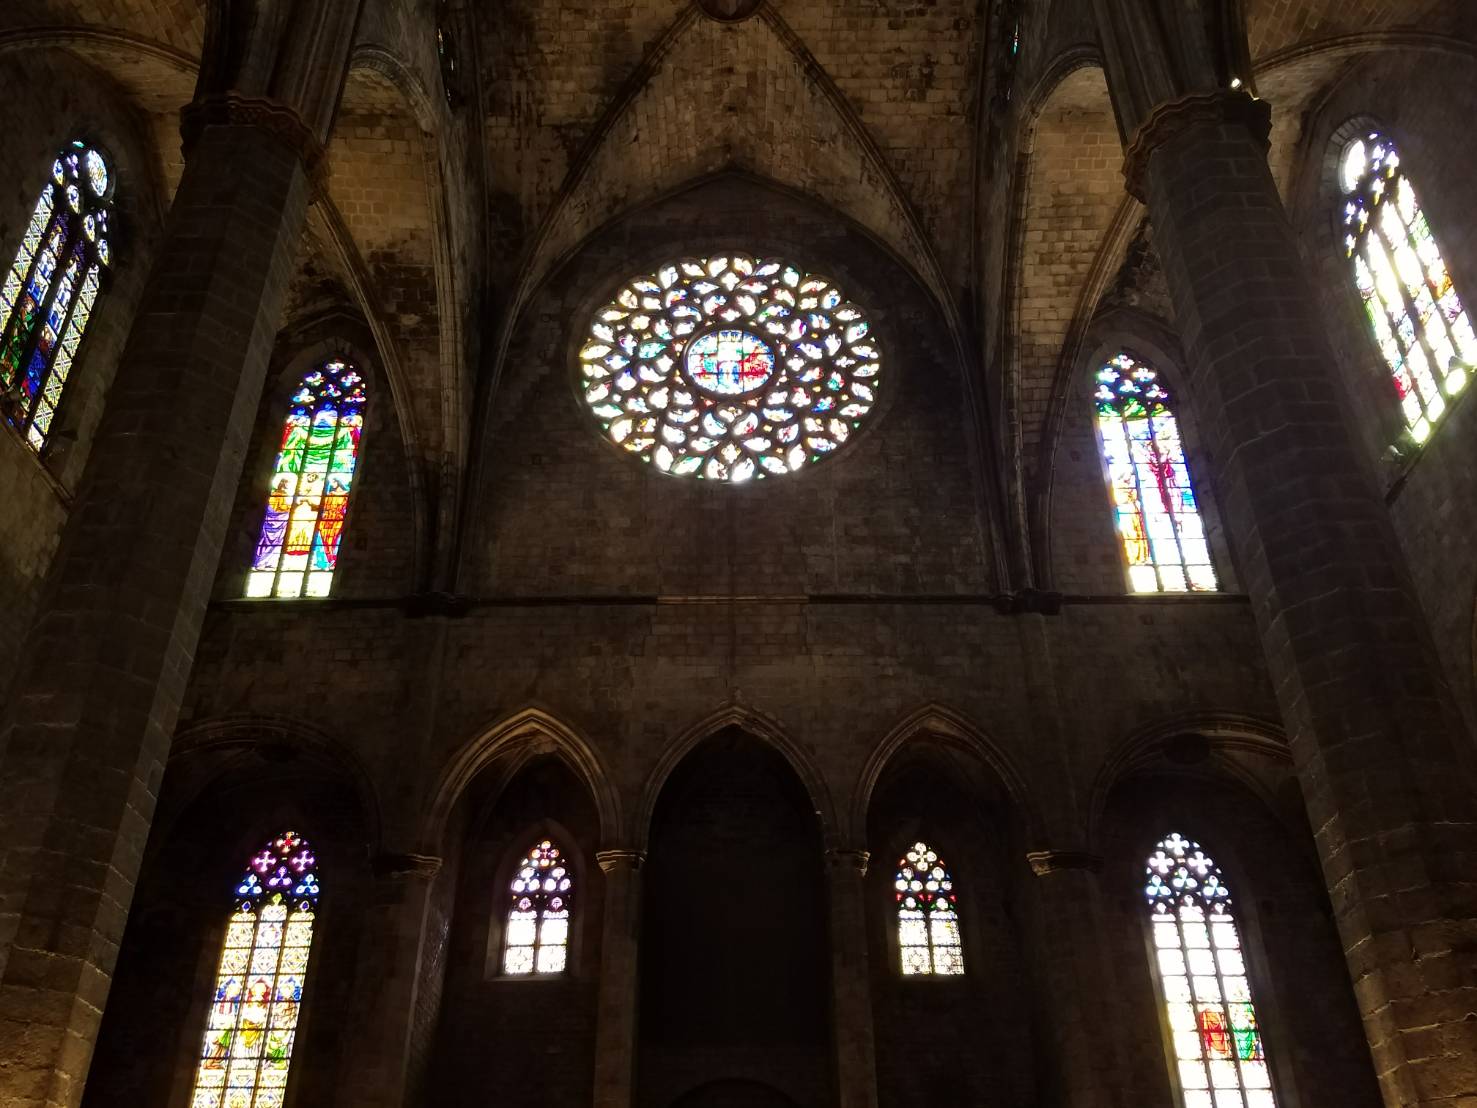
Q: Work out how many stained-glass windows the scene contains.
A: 9